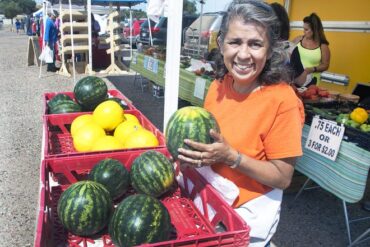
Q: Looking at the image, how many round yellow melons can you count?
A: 7